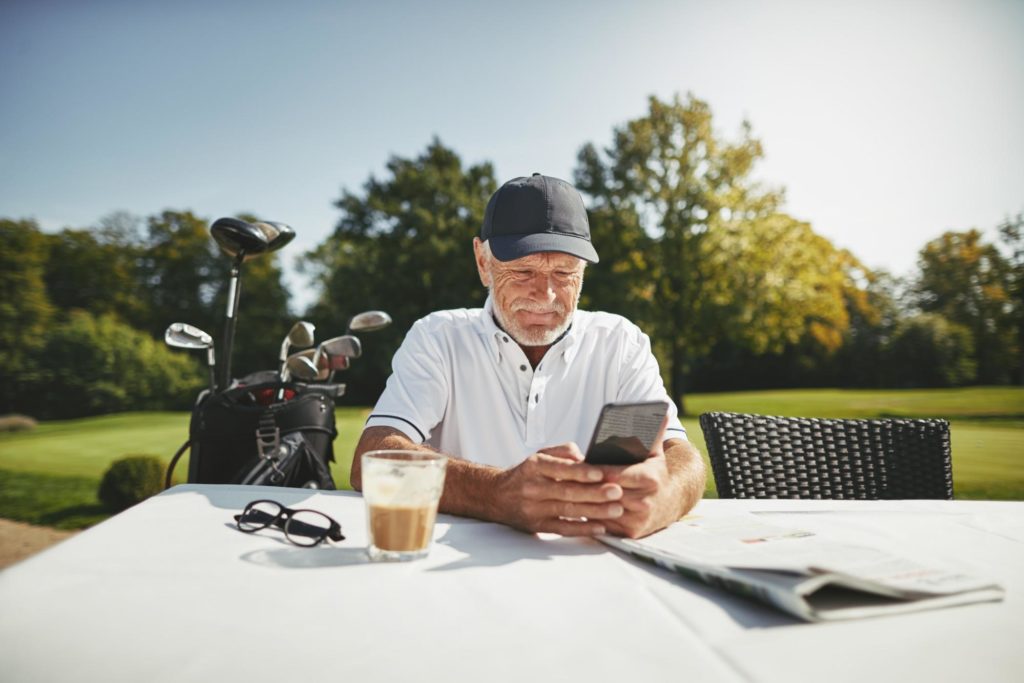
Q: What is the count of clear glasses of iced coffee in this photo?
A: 1